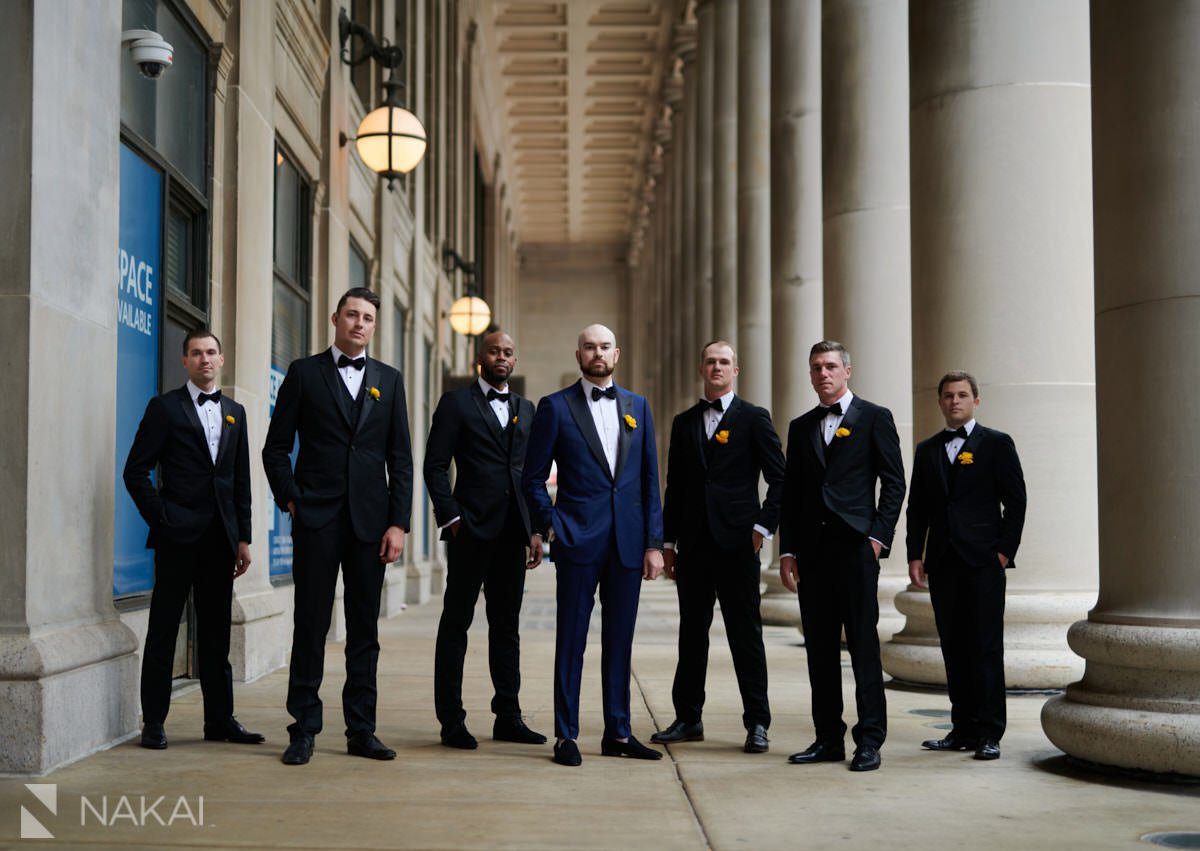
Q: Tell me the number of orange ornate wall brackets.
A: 0